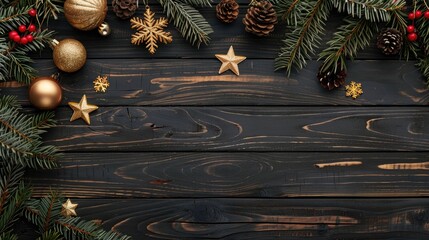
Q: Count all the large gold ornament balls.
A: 3